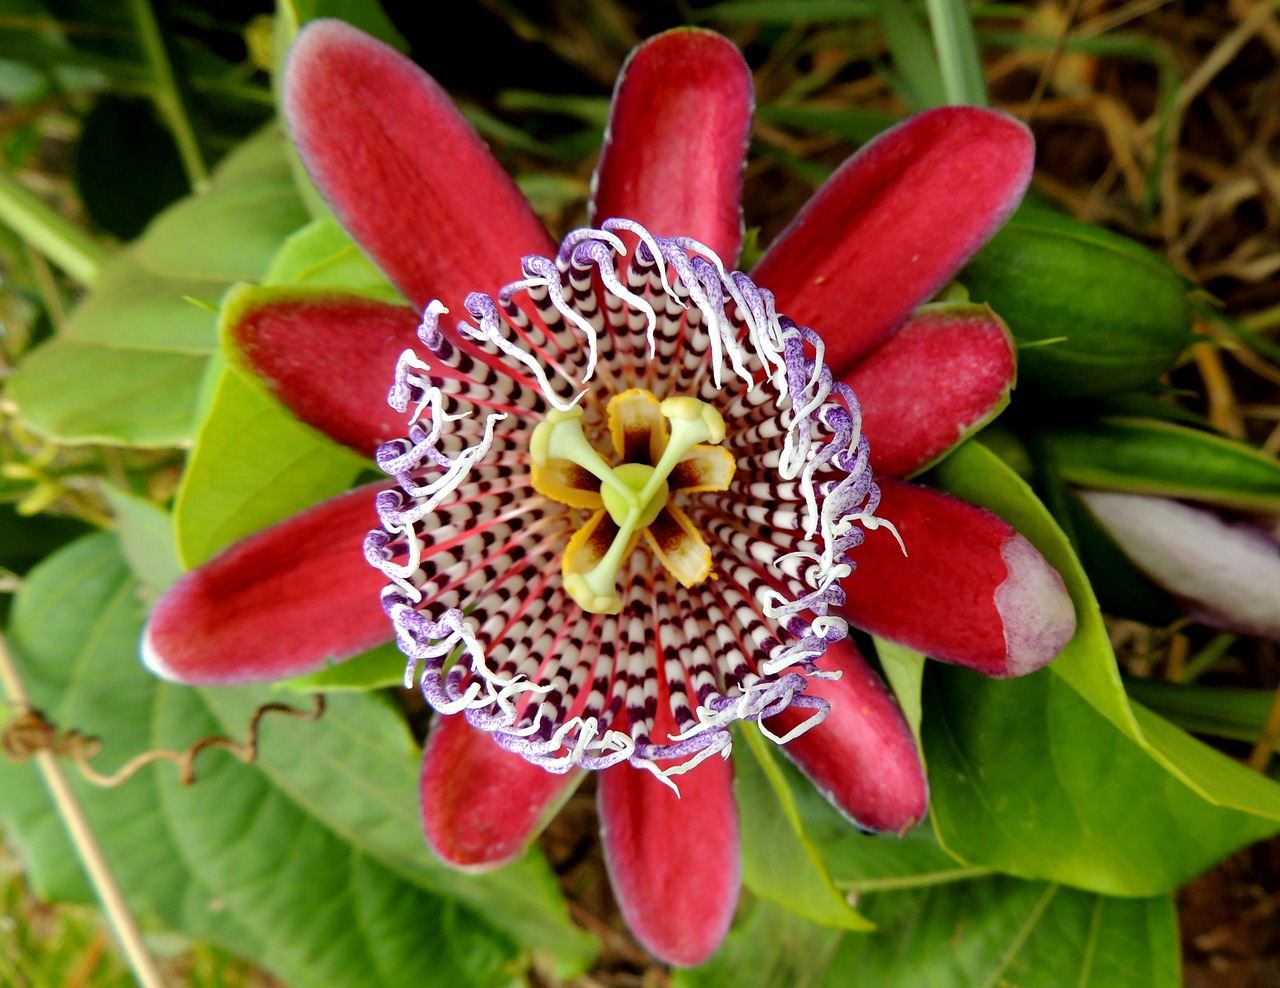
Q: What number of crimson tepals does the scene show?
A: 10